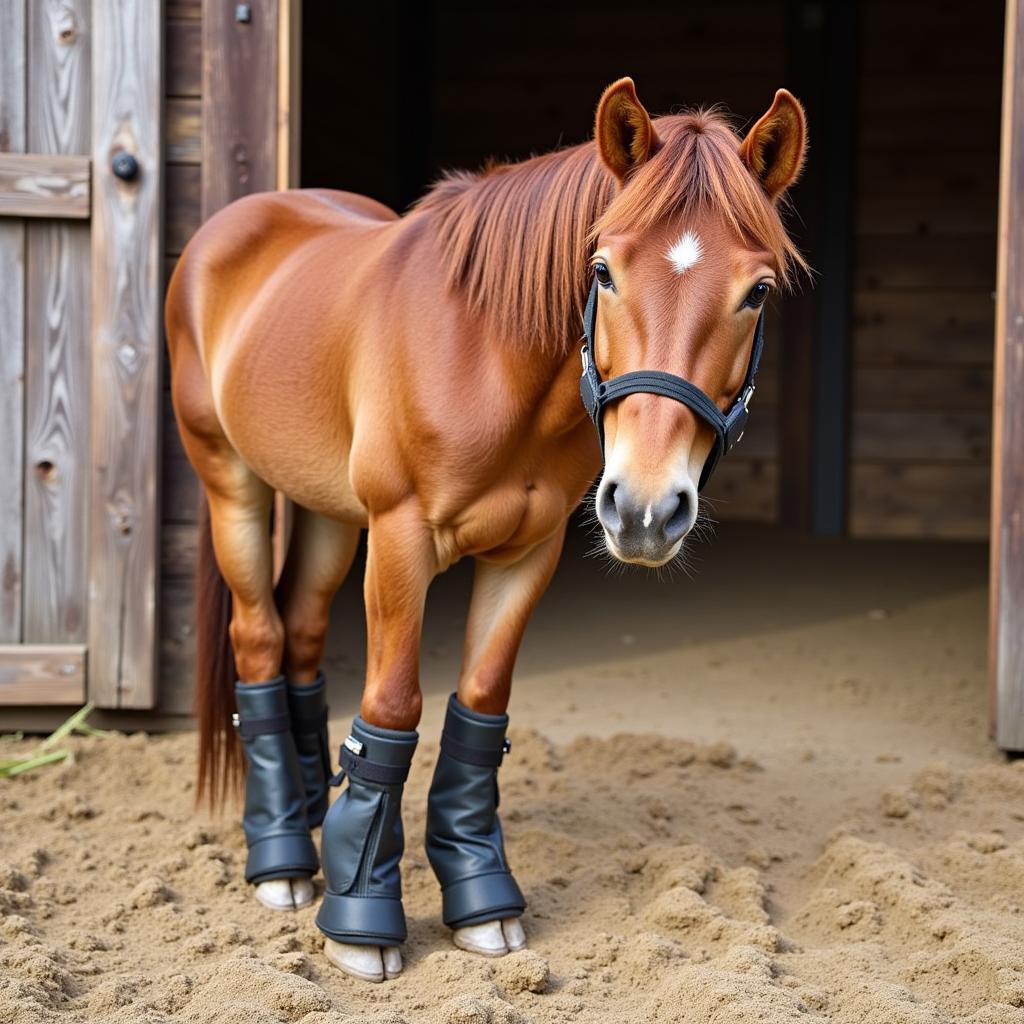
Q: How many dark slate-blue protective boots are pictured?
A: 4